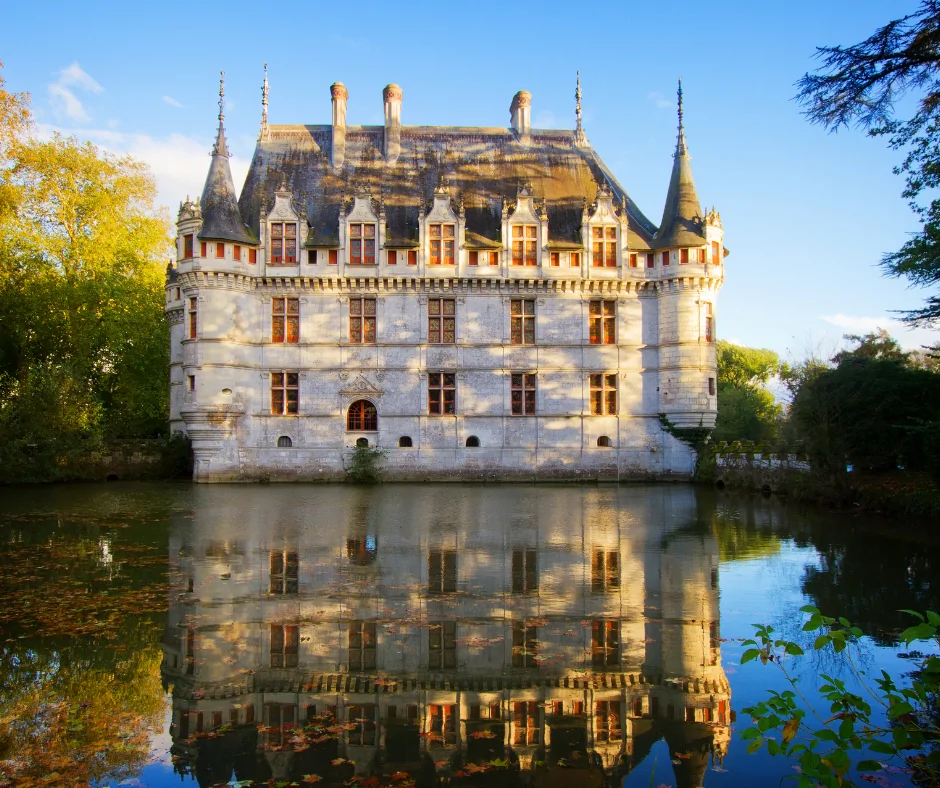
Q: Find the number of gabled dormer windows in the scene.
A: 5